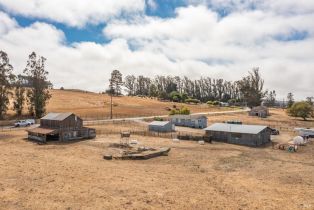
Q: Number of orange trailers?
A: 0